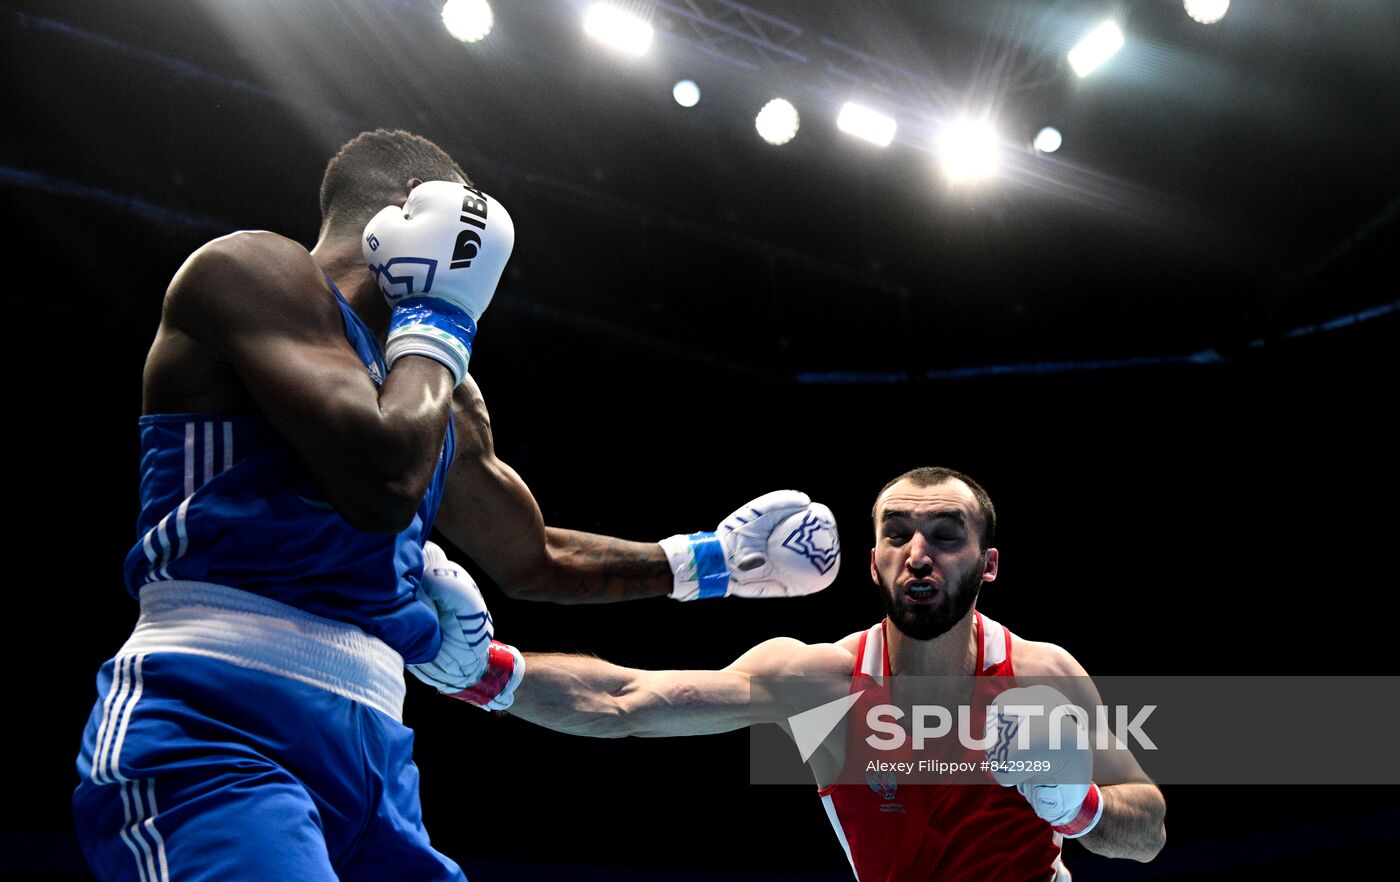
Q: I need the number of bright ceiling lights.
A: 9